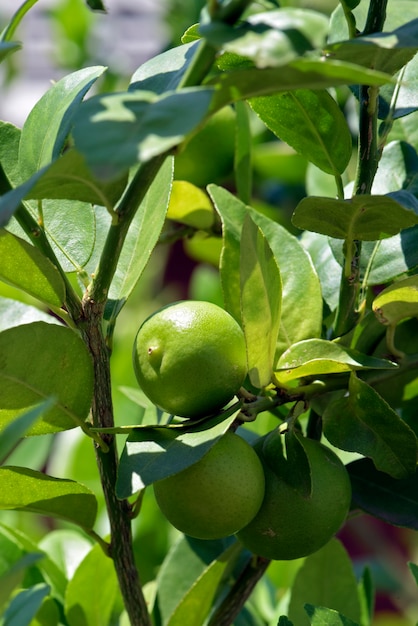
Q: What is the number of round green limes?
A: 3